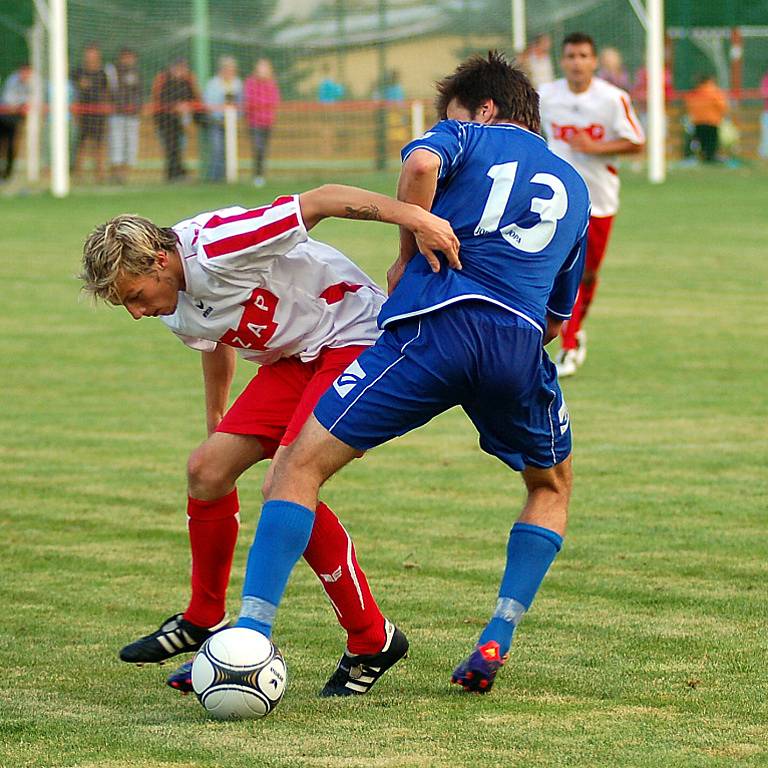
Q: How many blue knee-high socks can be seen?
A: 2